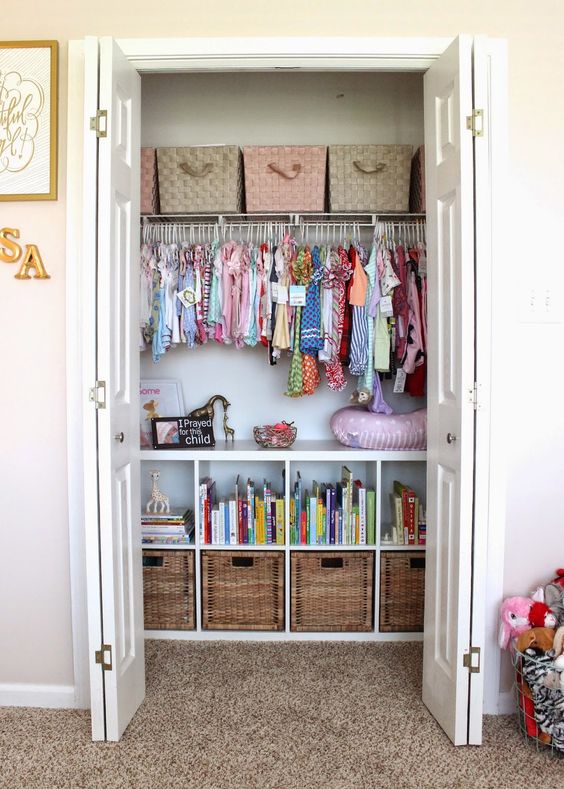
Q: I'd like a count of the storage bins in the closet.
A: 9